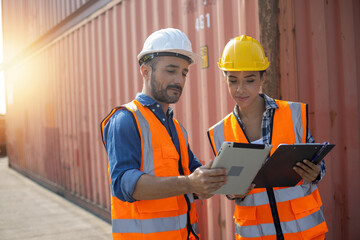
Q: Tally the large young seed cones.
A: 0